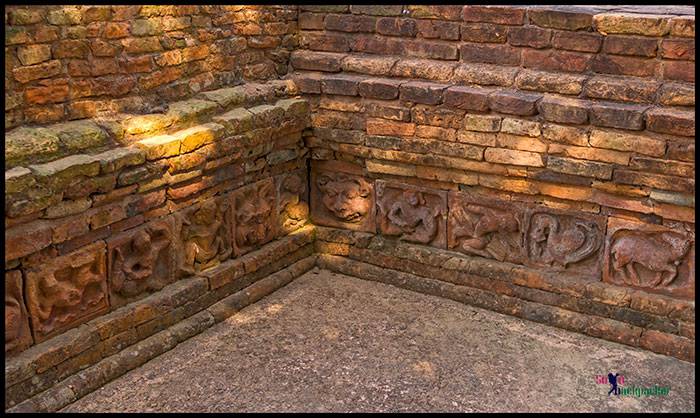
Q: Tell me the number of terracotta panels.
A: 11